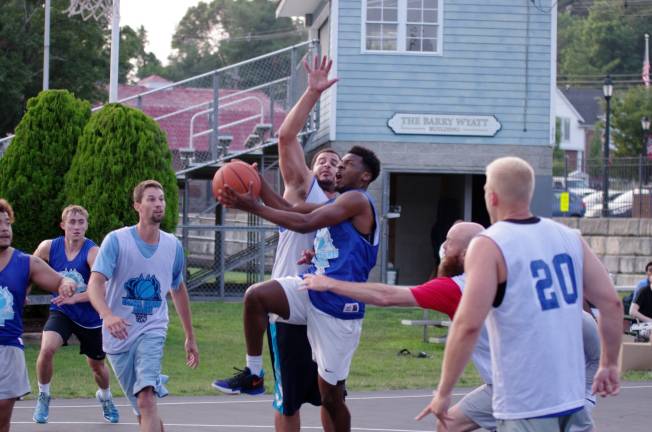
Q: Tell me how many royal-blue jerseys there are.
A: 3